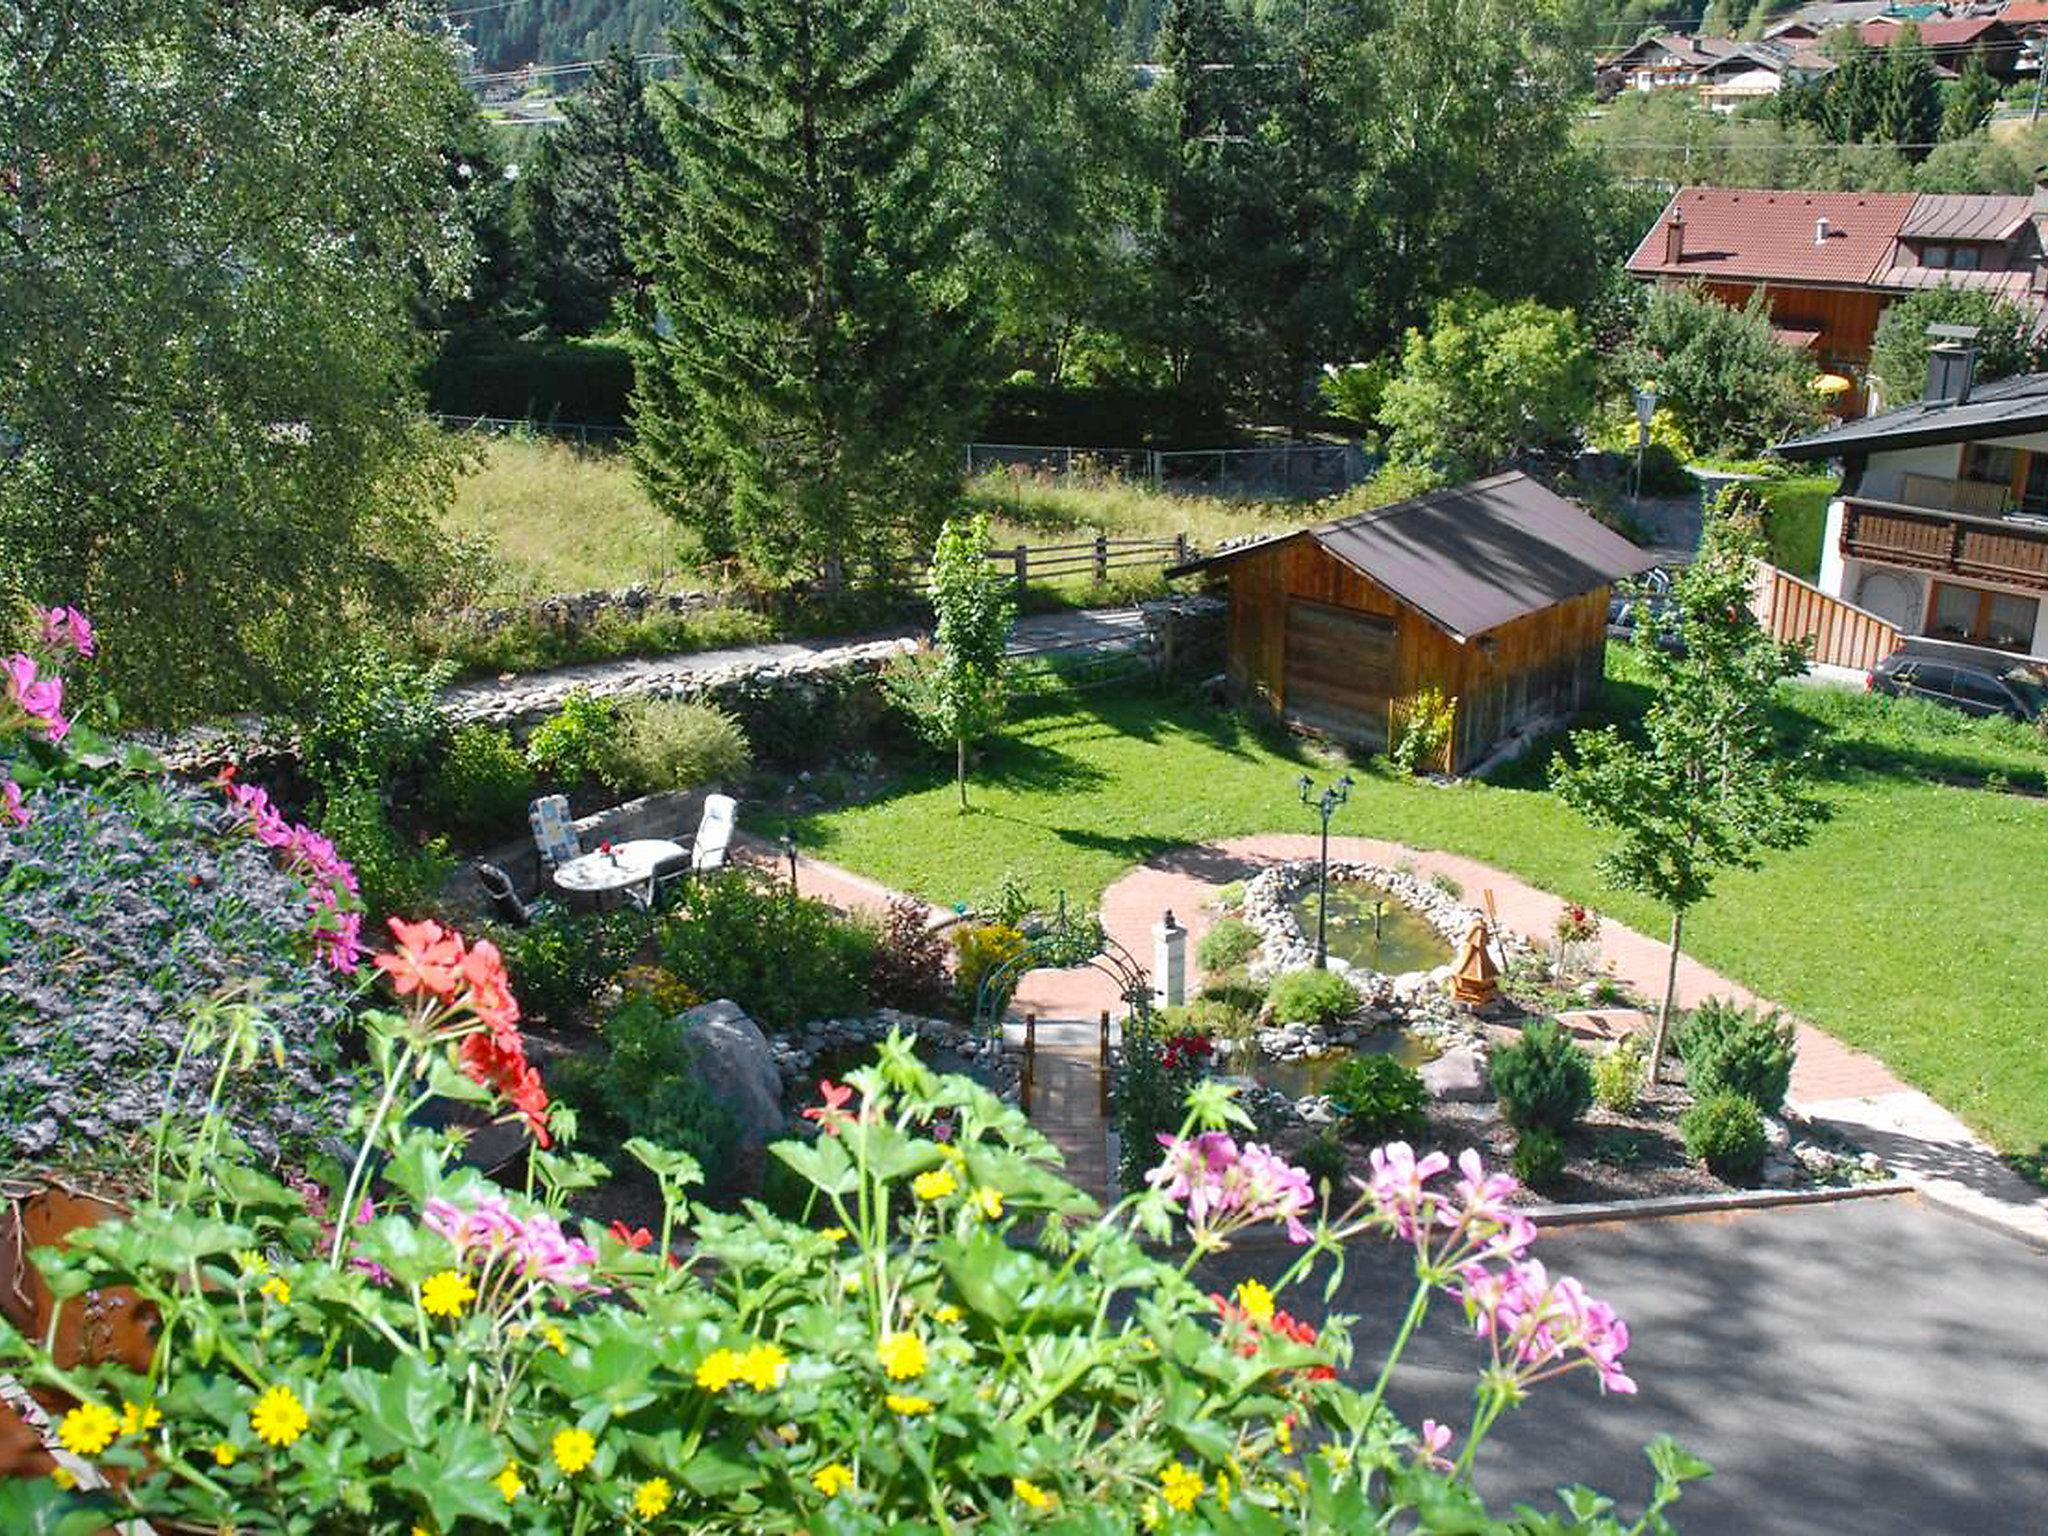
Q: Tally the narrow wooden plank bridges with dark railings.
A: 1